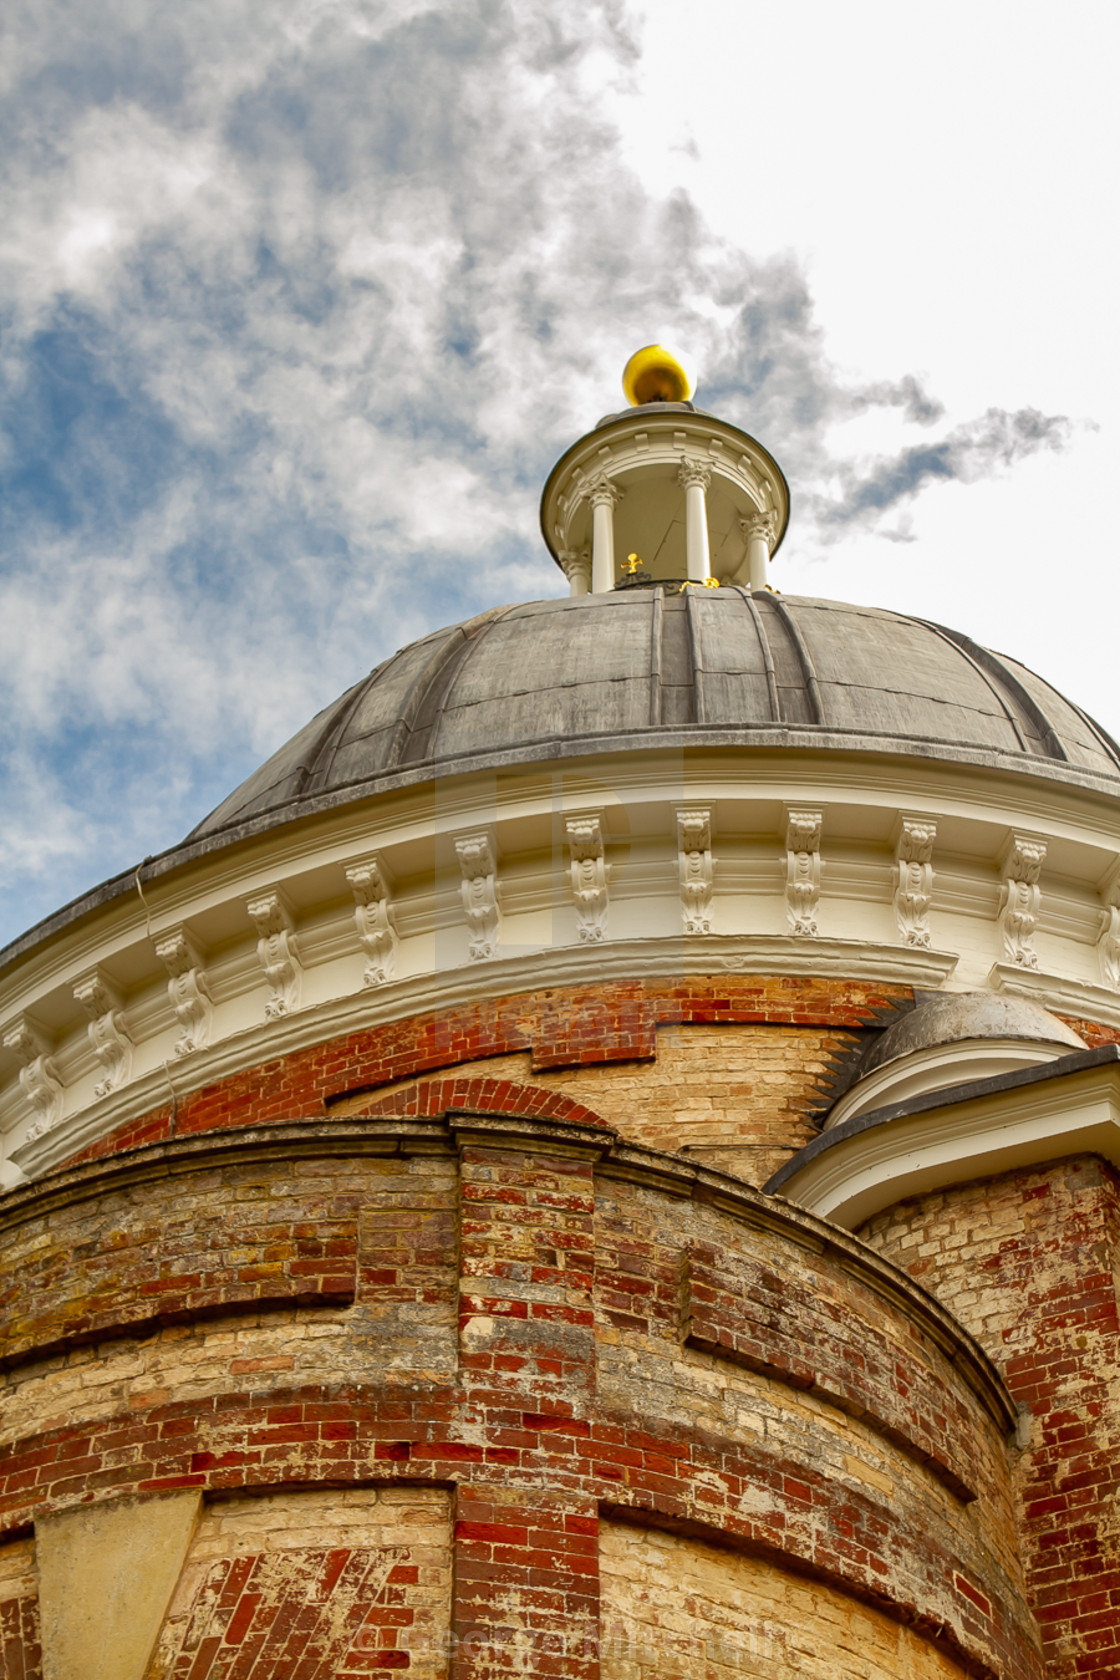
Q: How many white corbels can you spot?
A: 12